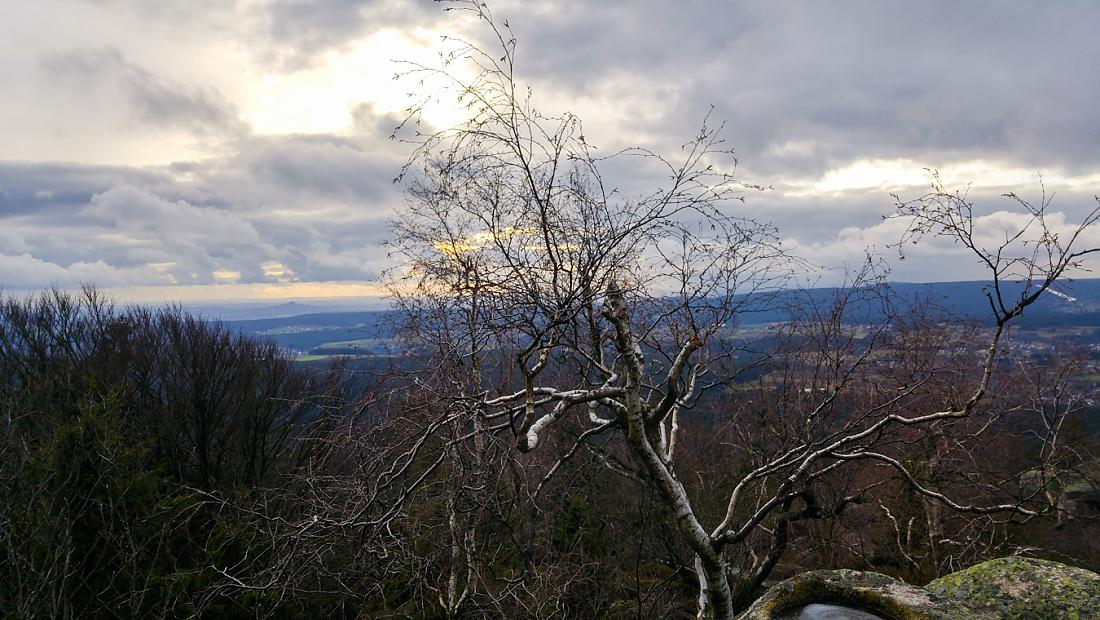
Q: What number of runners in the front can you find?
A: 0